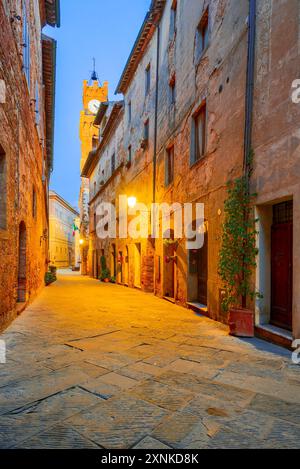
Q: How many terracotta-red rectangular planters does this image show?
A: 1